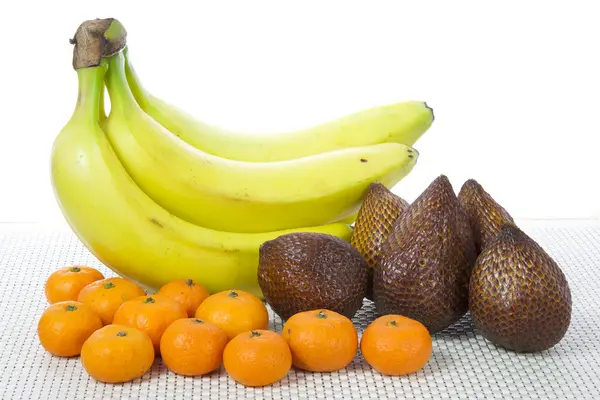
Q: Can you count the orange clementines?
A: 11